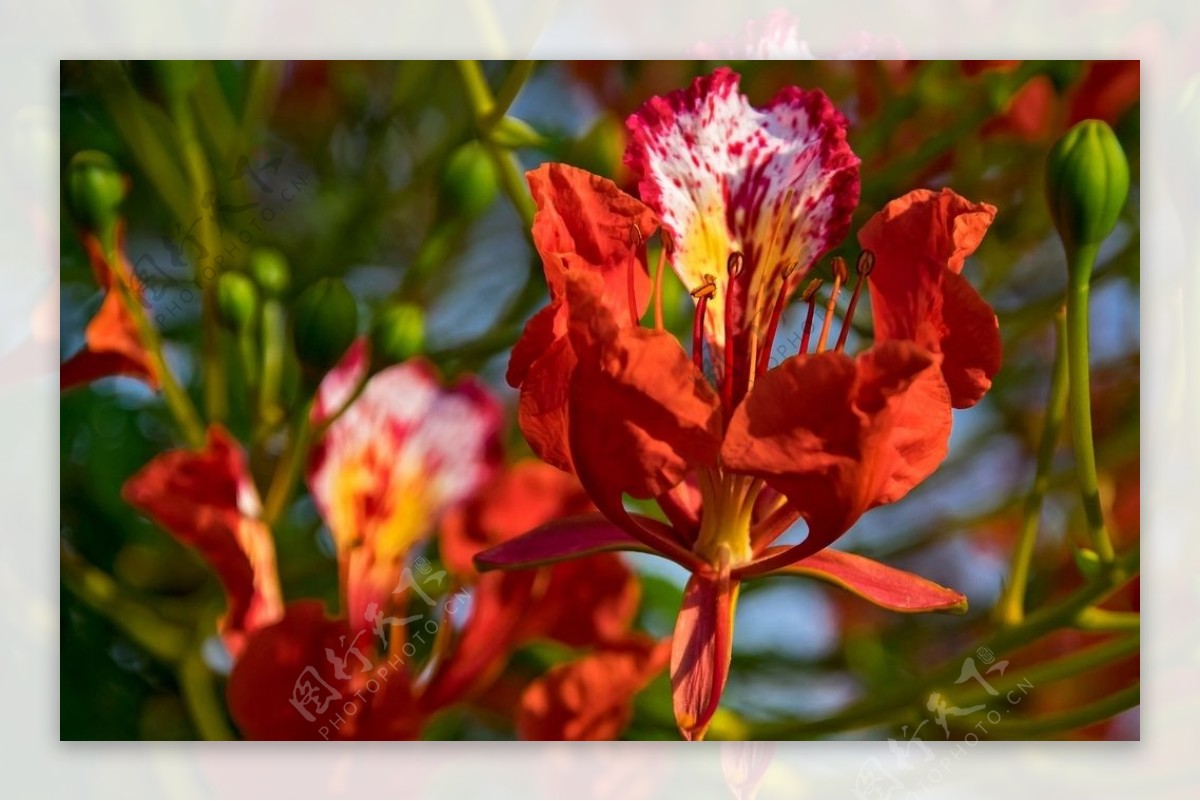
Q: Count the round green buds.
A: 7